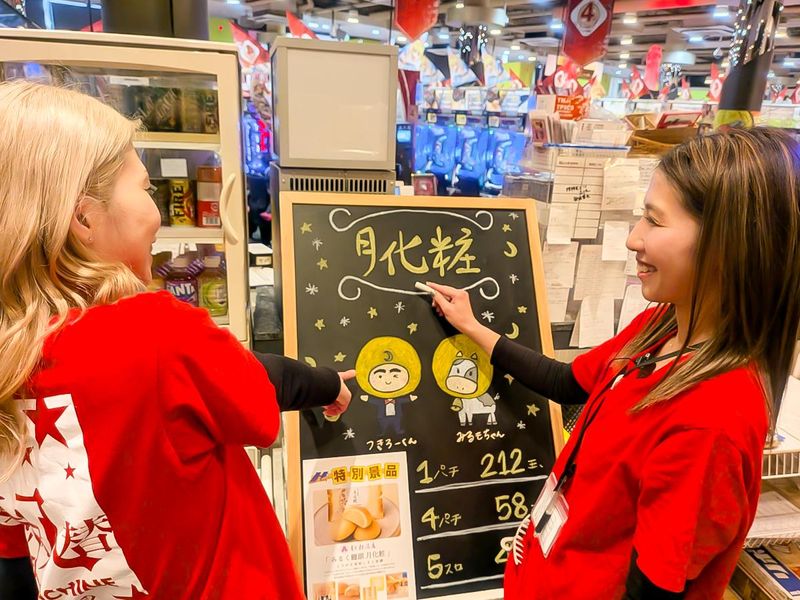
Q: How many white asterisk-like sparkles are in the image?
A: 9